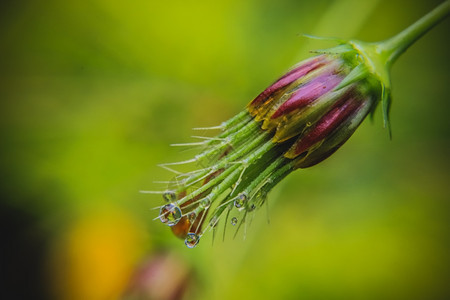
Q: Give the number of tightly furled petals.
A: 3